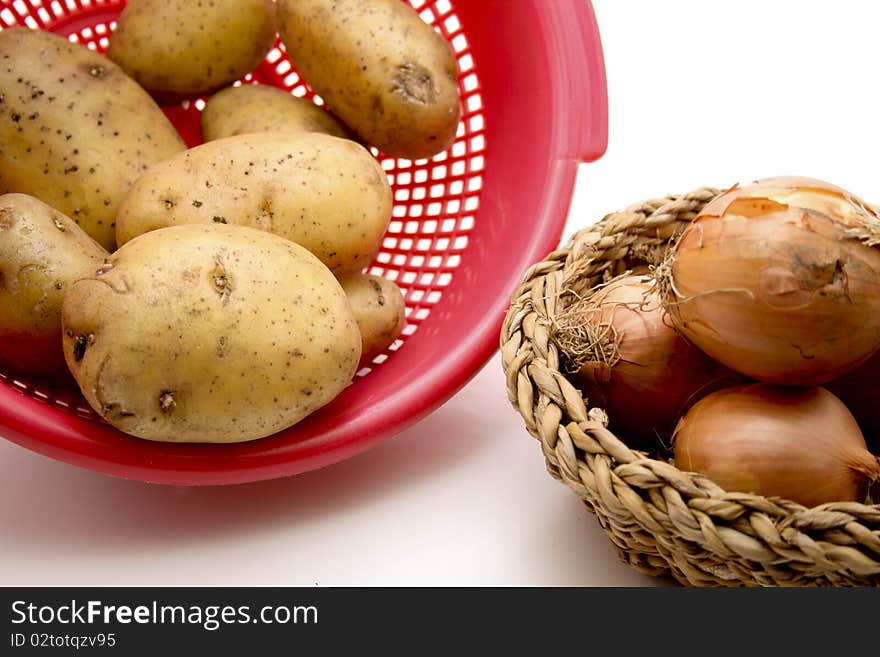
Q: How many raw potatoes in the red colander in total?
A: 8